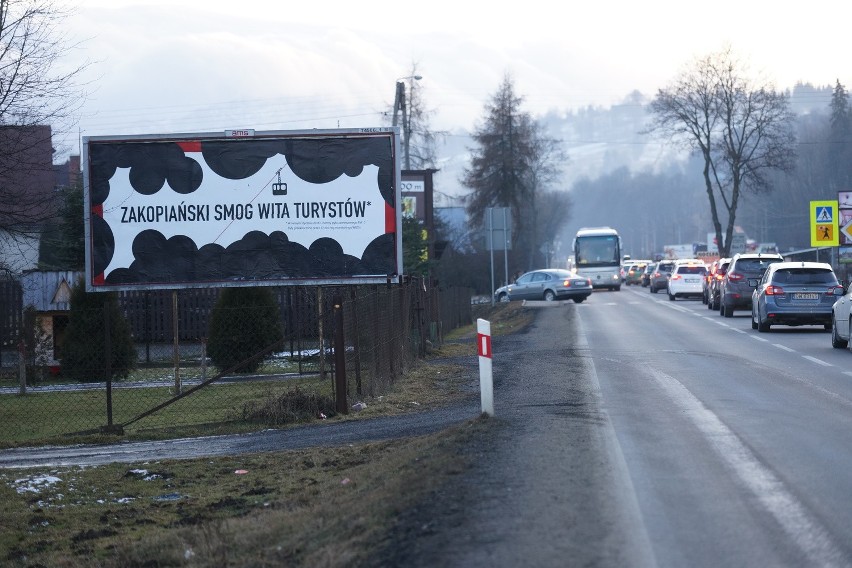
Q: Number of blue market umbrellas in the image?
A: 0